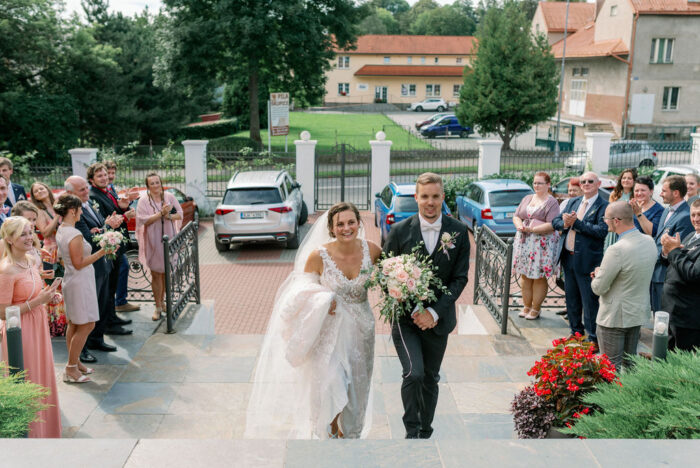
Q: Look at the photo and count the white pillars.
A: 7